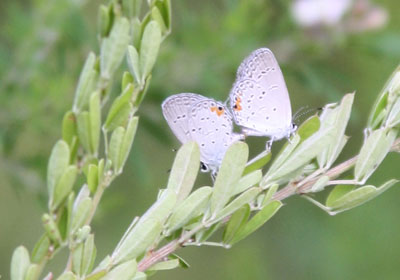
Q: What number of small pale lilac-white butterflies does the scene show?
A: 2